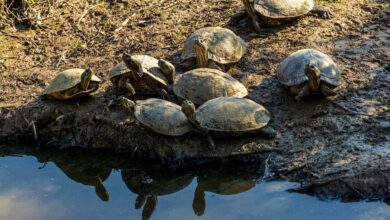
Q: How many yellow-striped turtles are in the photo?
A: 8